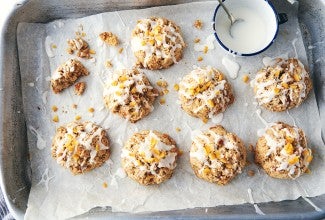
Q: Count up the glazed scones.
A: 8